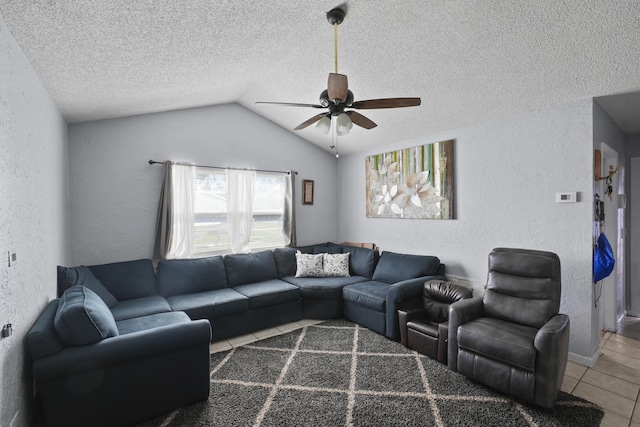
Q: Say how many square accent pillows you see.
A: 2